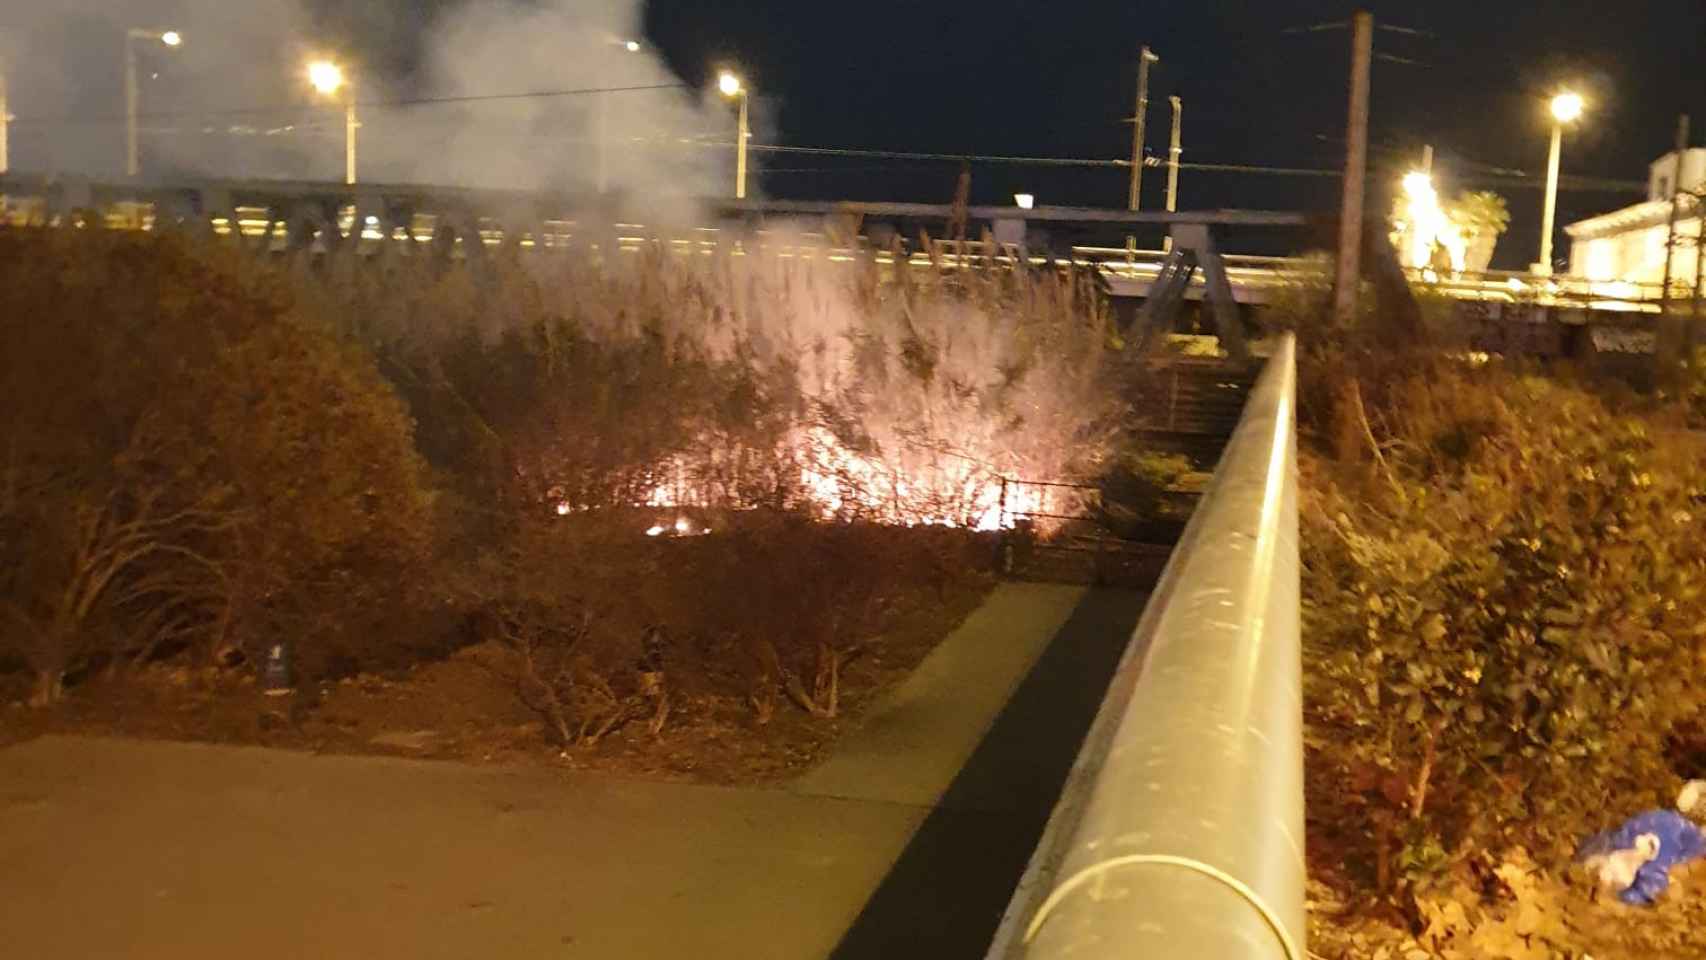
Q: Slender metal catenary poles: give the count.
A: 2